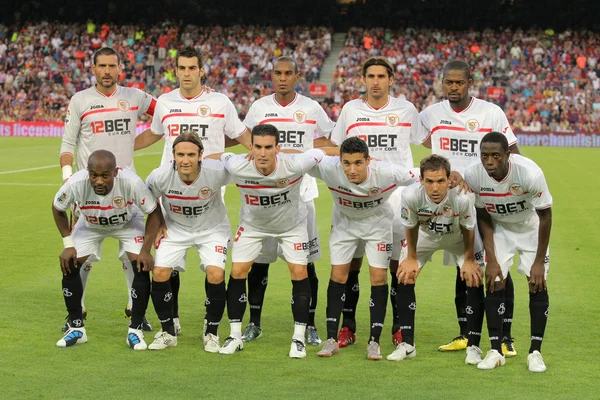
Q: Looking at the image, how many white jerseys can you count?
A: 11